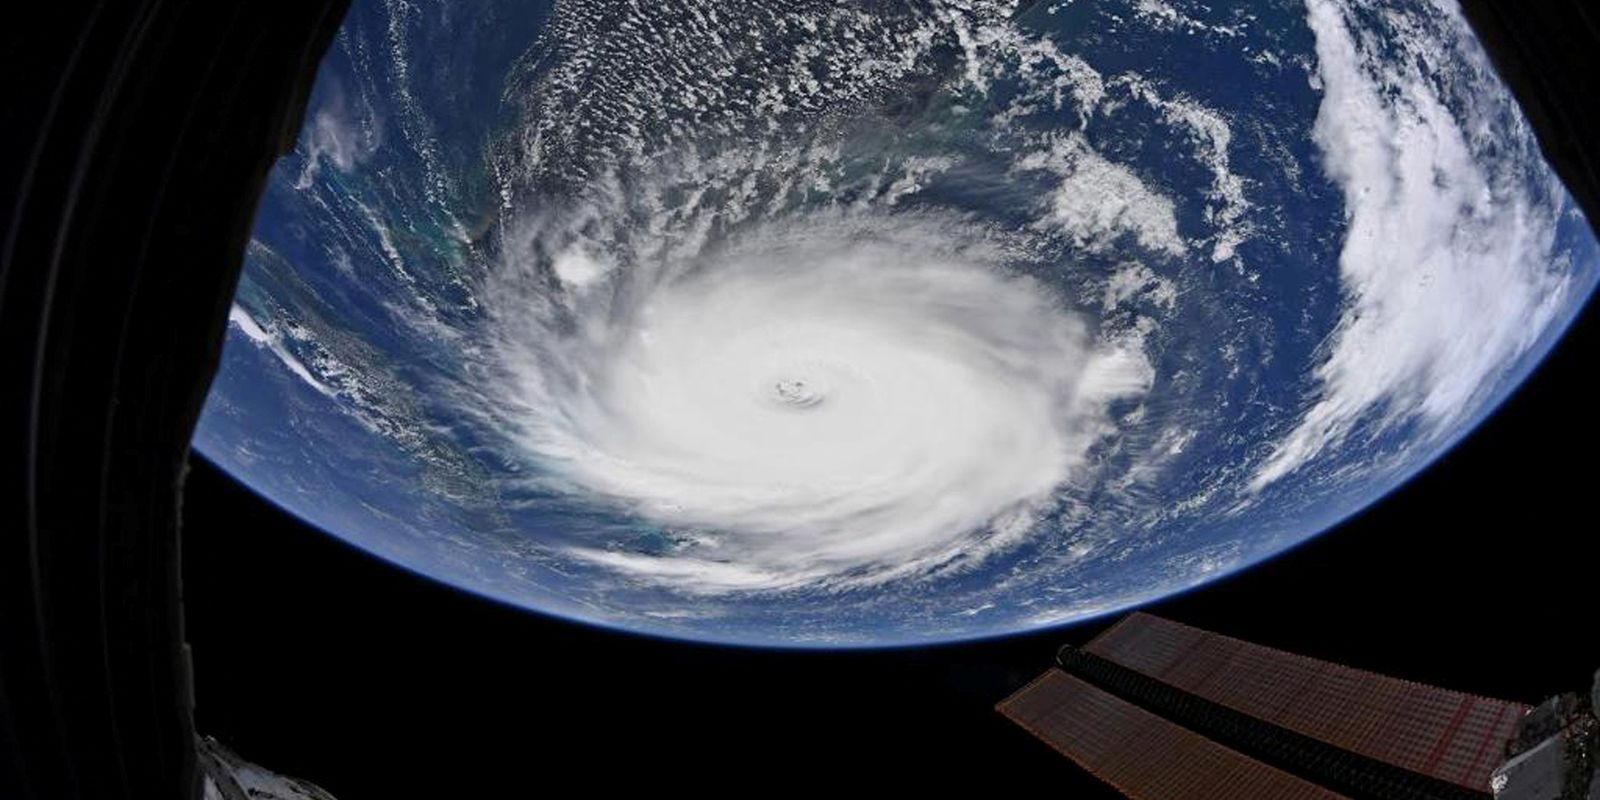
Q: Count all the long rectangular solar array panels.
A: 2